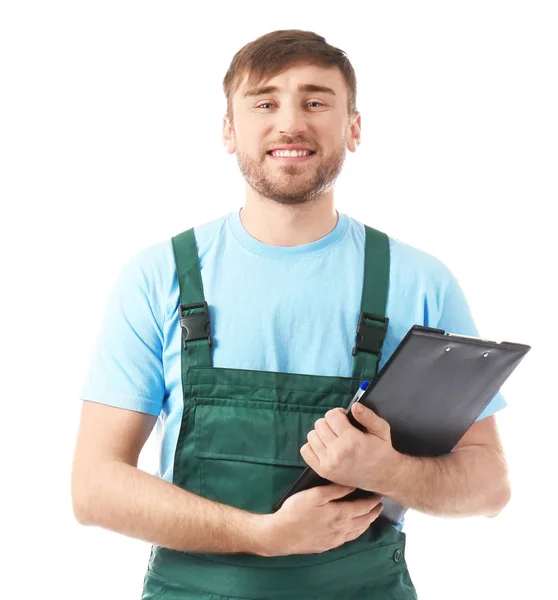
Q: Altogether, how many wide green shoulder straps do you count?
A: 2